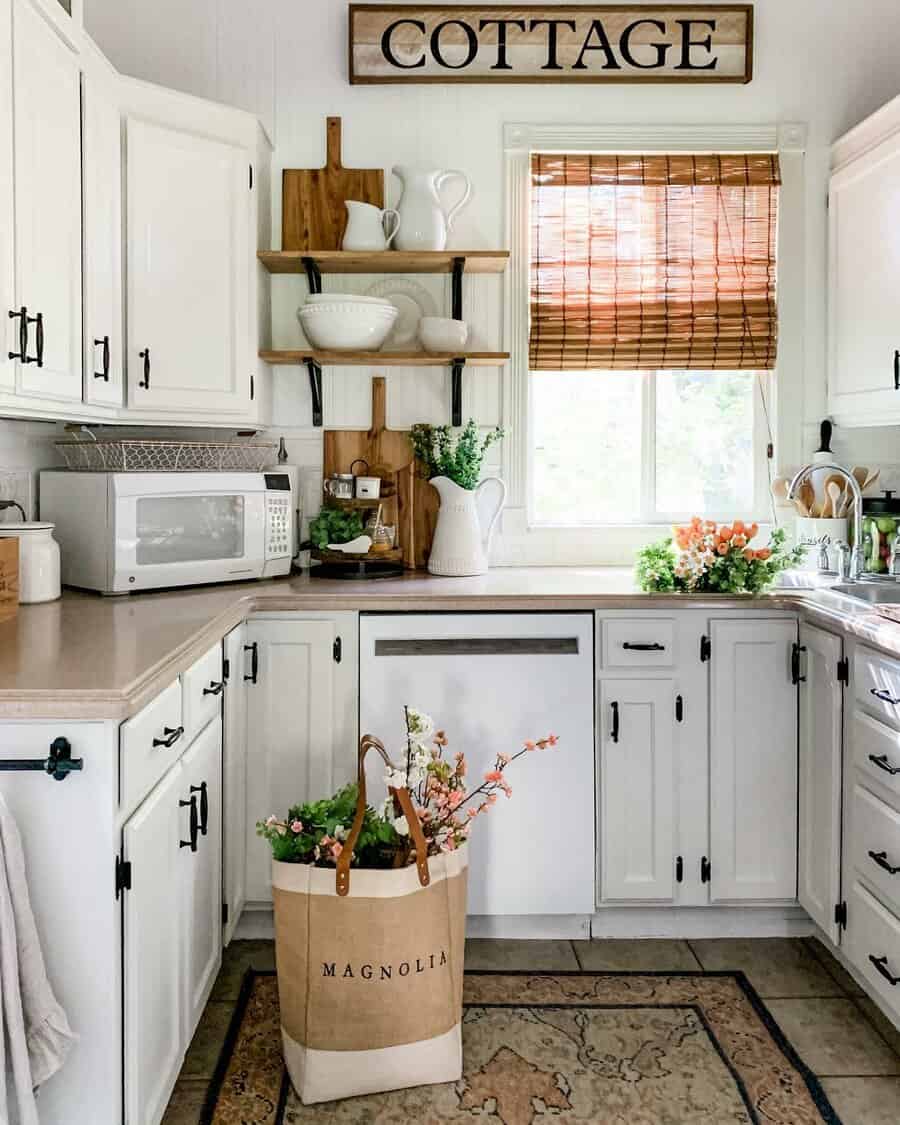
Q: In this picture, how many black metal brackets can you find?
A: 4